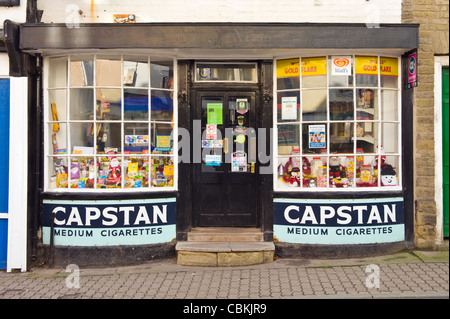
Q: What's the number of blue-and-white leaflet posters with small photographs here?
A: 1